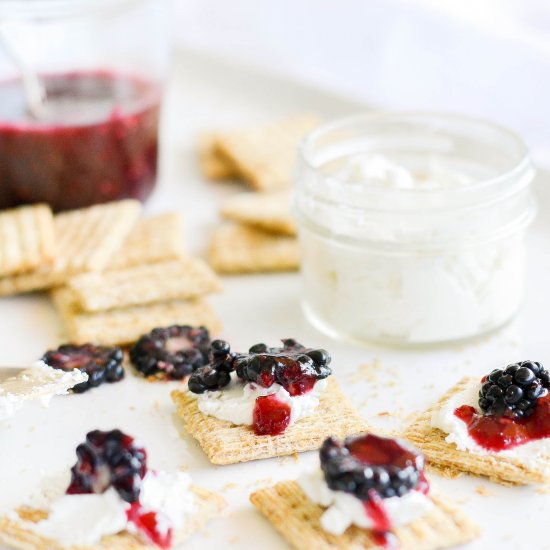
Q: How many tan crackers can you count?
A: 13